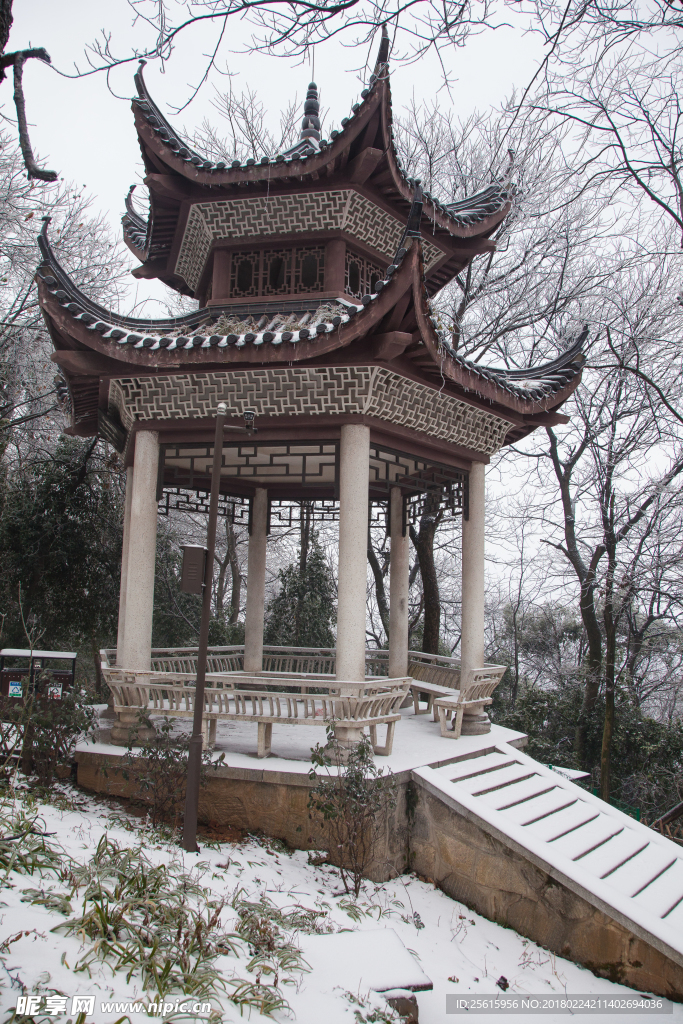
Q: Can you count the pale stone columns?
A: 6